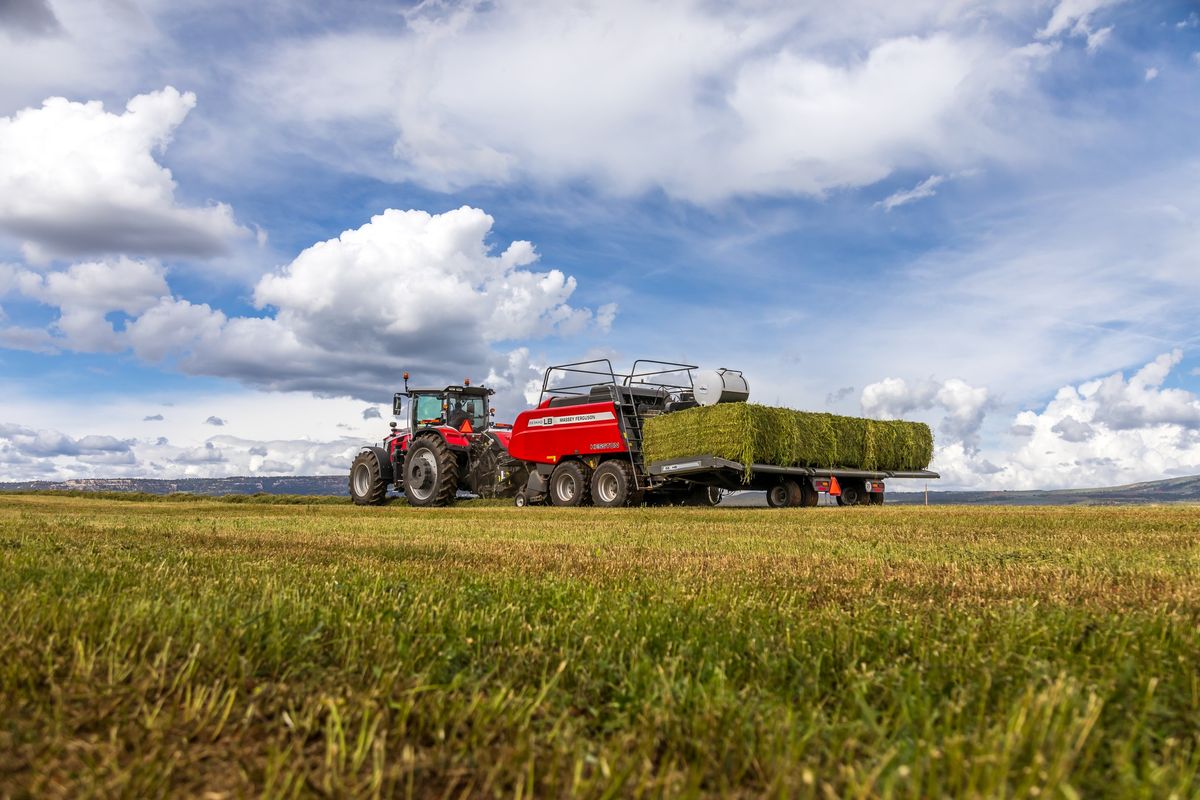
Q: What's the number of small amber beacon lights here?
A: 2